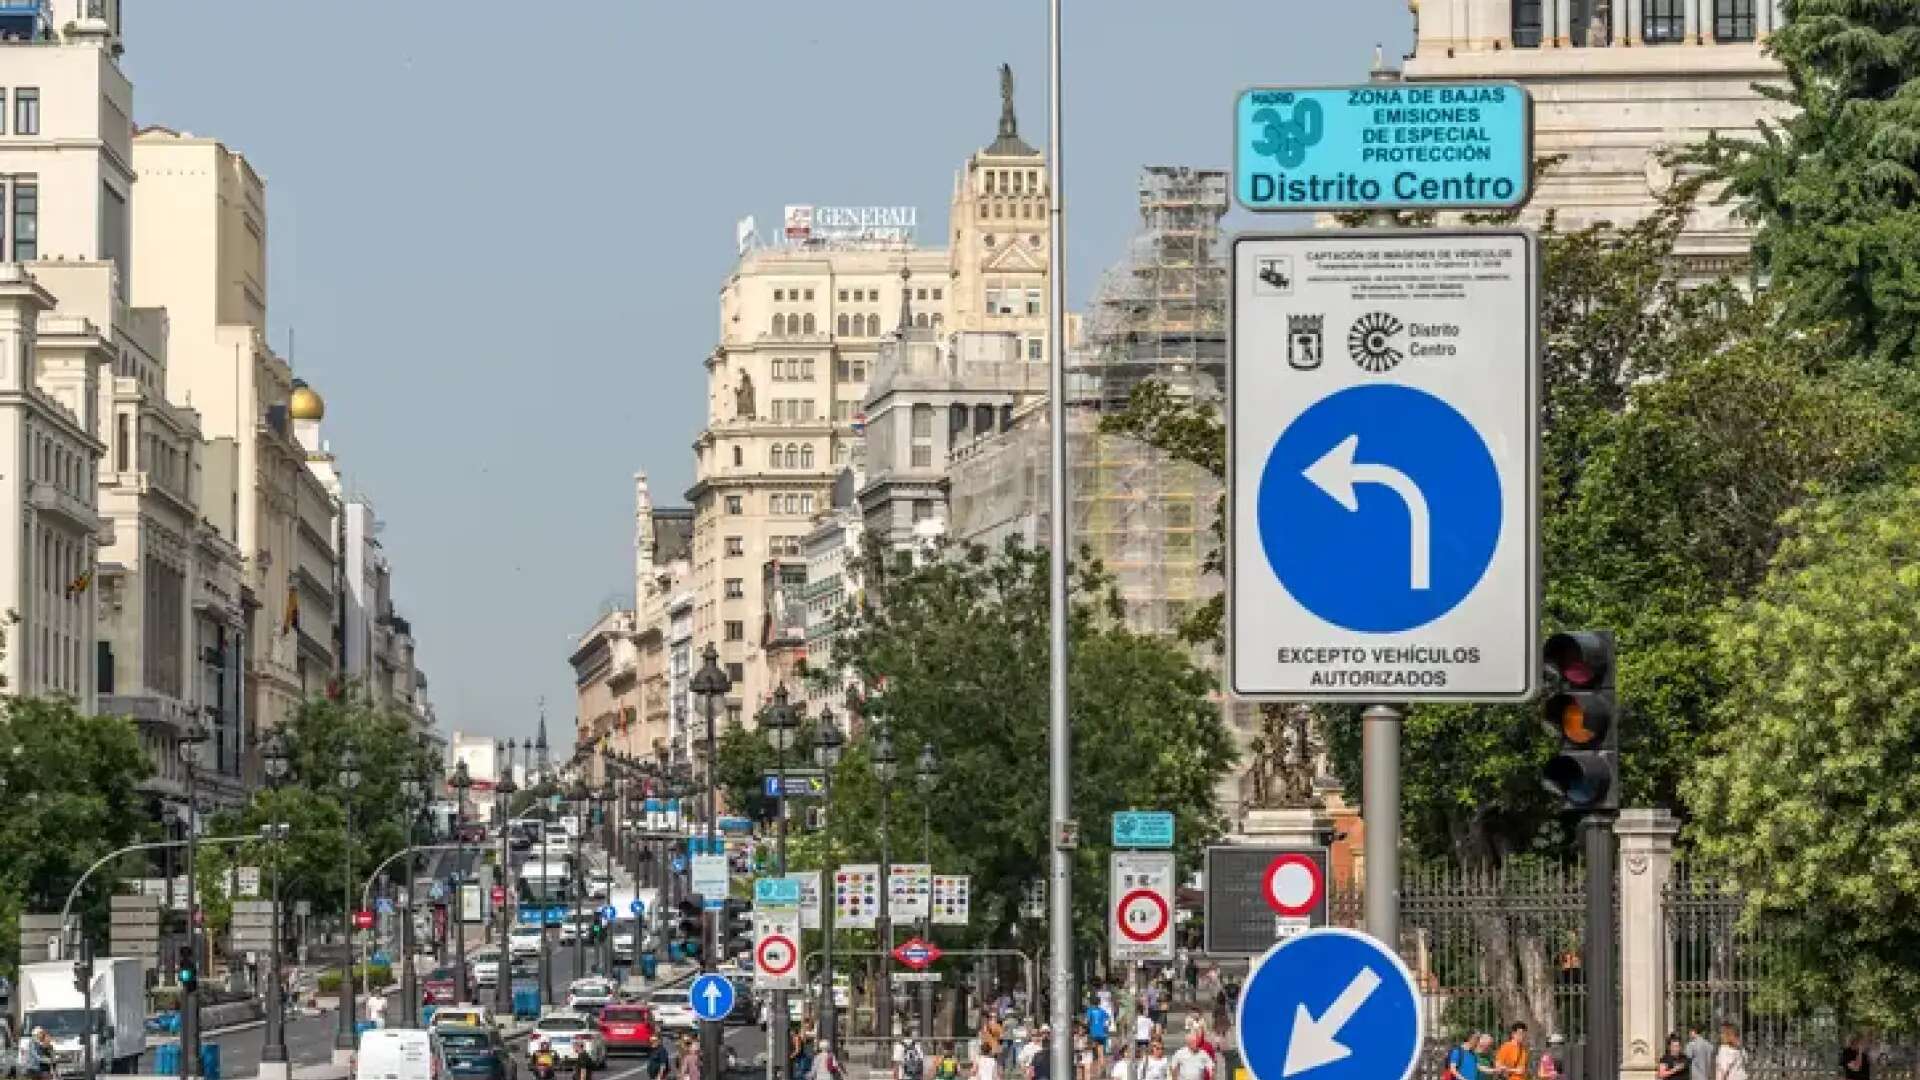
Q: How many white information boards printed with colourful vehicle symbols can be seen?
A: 3